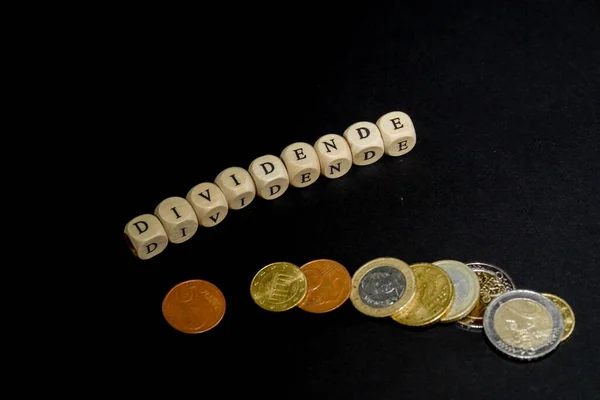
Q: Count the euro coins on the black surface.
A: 9